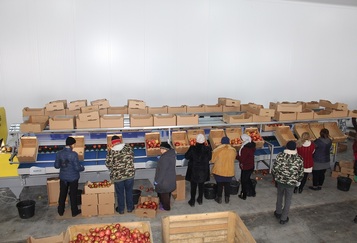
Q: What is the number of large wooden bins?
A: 2